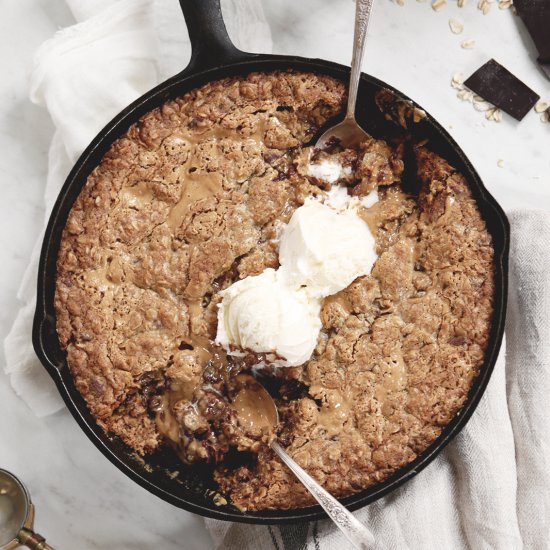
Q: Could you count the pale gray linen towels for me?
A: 1